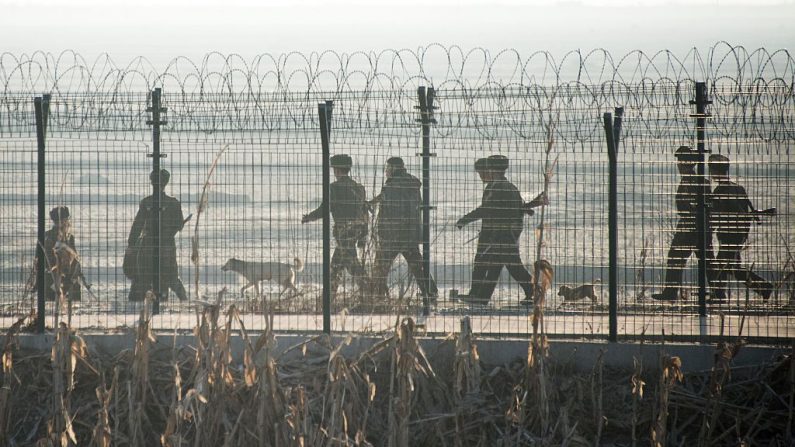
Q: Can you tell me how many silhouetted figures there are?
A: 8